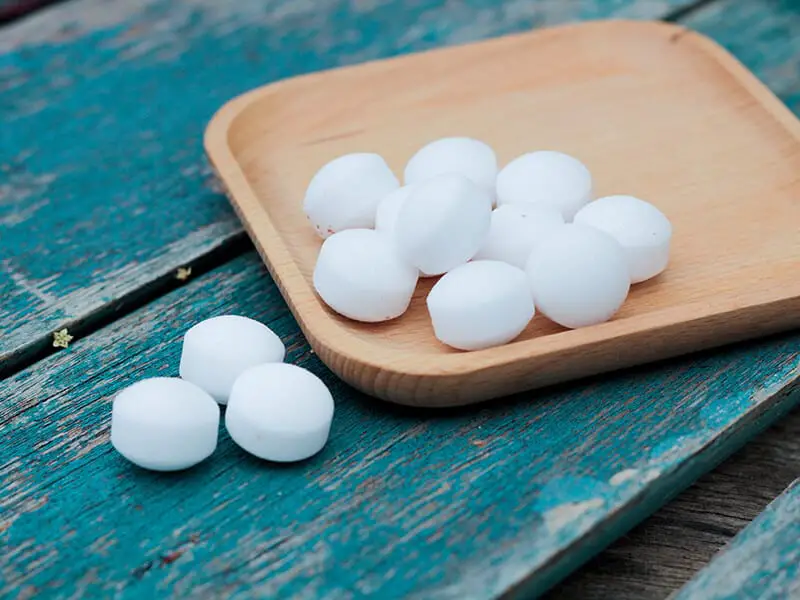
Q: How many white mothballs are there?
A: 13